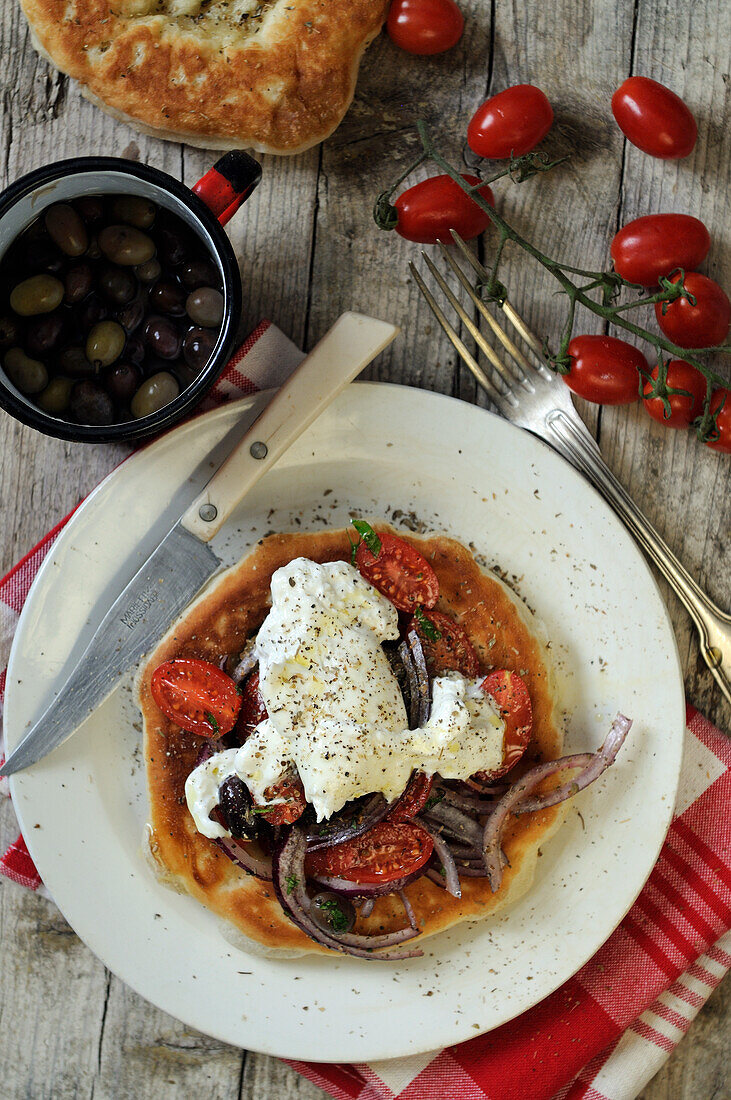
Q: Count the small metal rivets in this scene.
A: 2